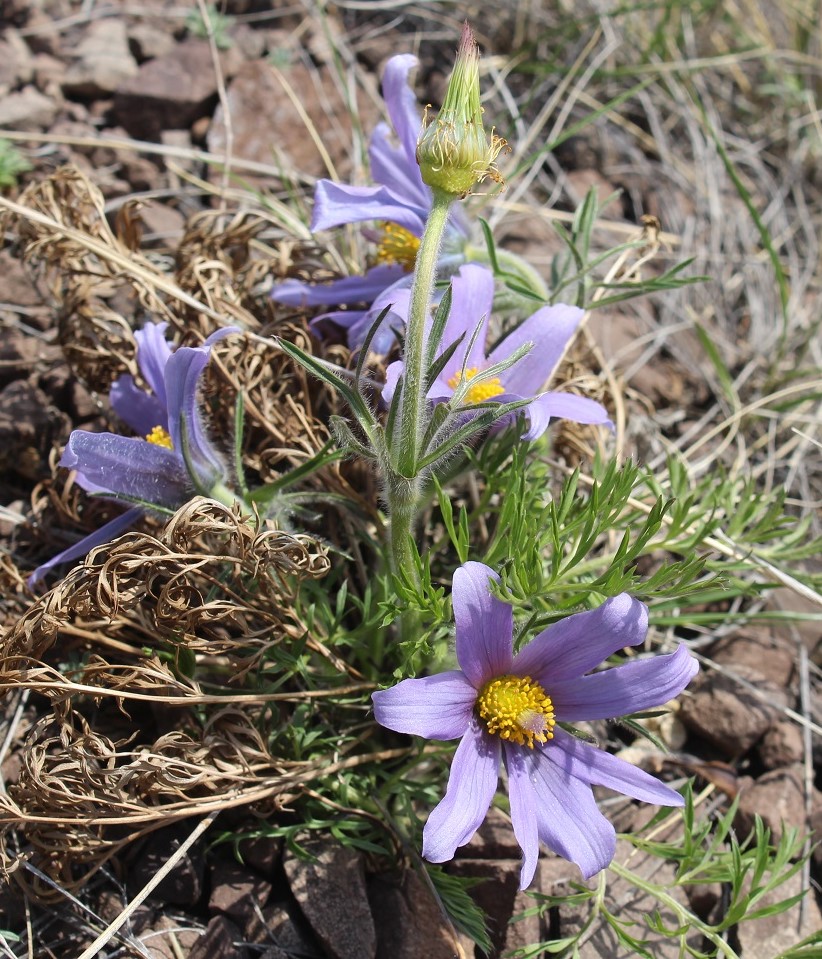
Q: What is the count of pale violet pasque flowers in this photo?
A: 4